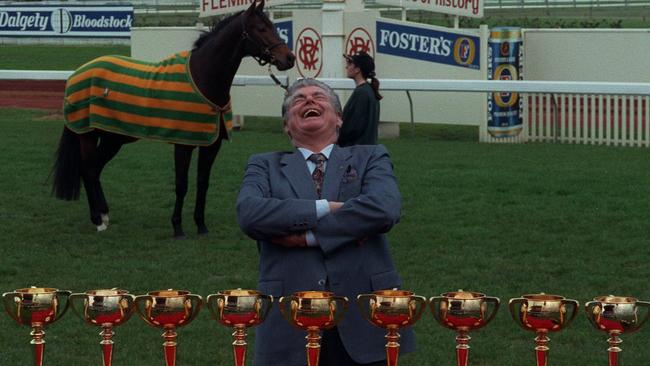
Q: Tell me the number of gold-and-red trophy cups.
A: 9